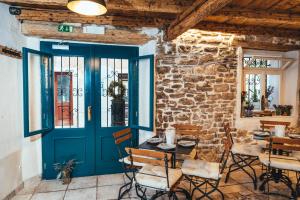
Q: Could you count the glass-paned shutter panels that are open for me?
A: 2